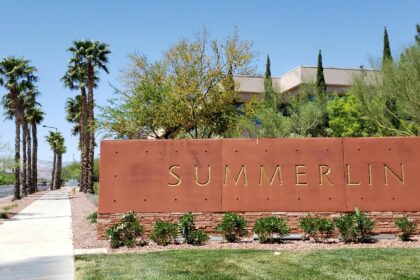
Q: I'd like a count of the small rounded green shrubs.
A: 8